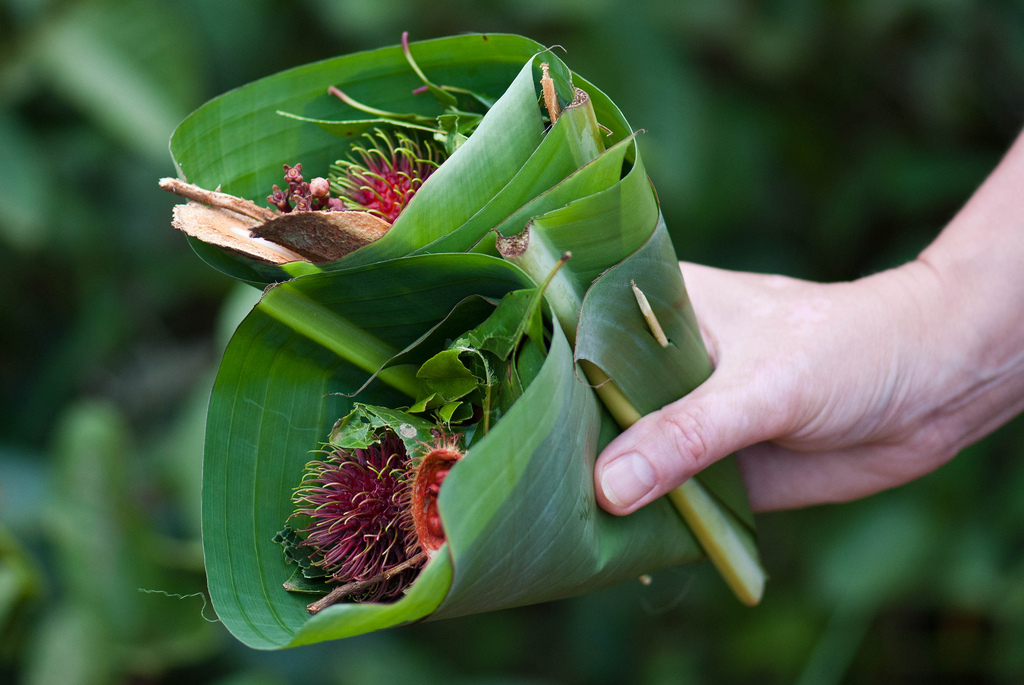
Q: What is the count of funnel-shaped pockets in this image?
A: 2